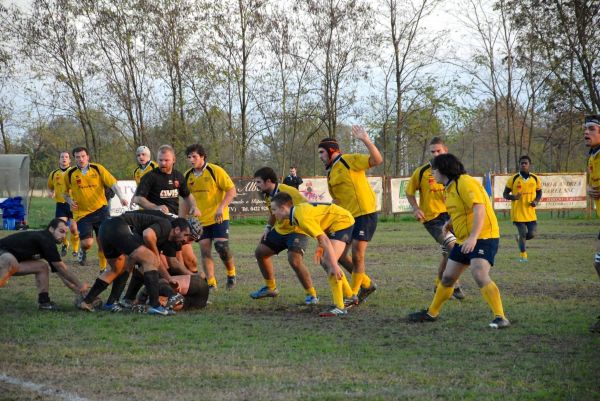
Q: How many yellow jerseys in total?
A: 11